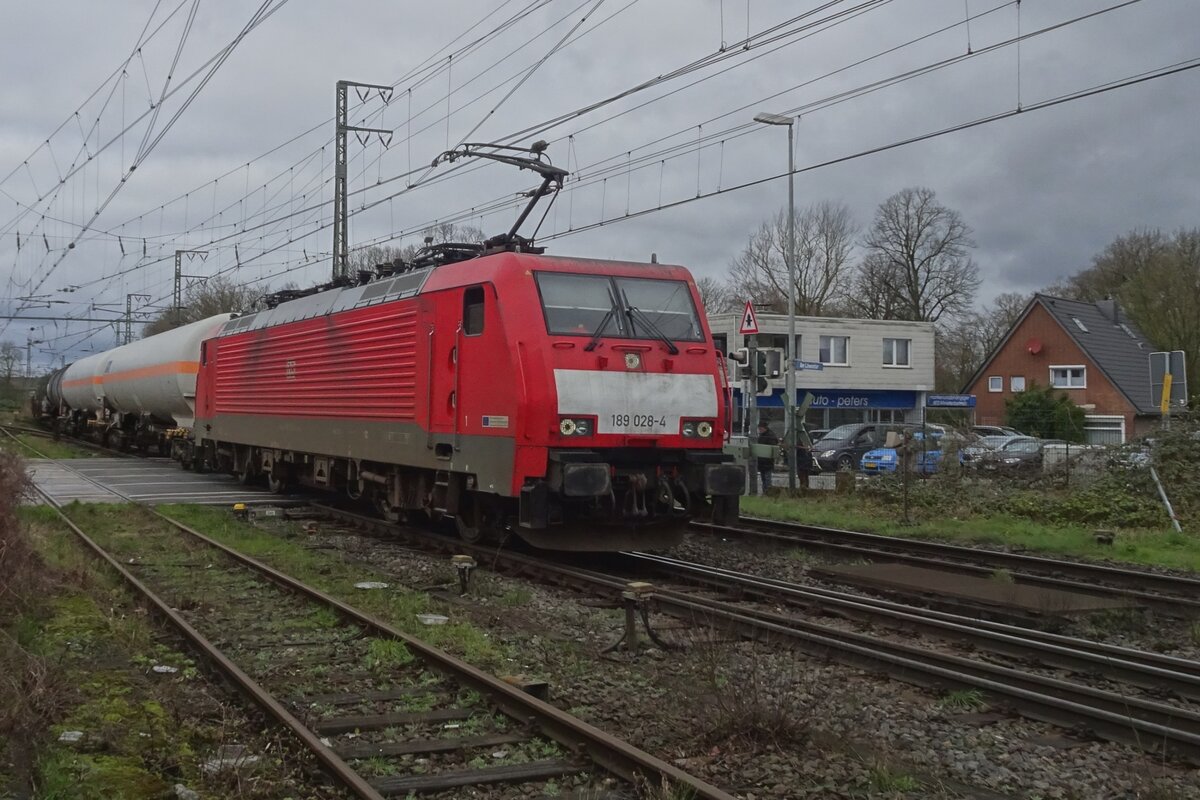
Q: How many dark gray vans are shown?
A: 1